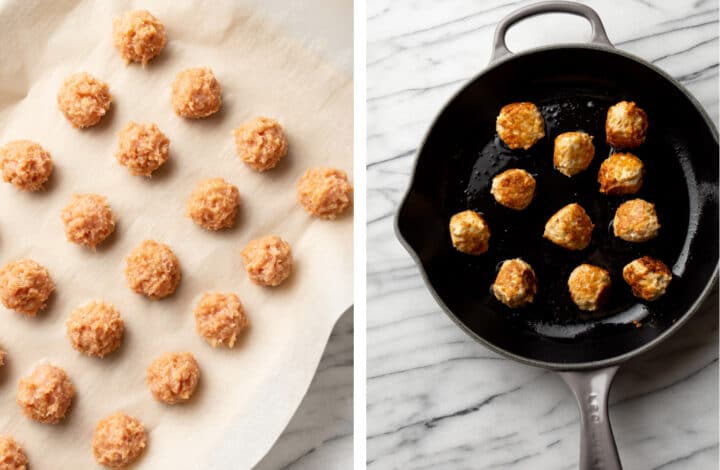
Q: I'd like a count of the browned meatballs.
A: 11